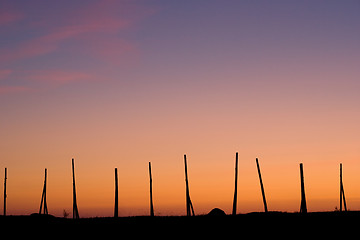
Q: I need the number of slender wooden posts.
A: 10